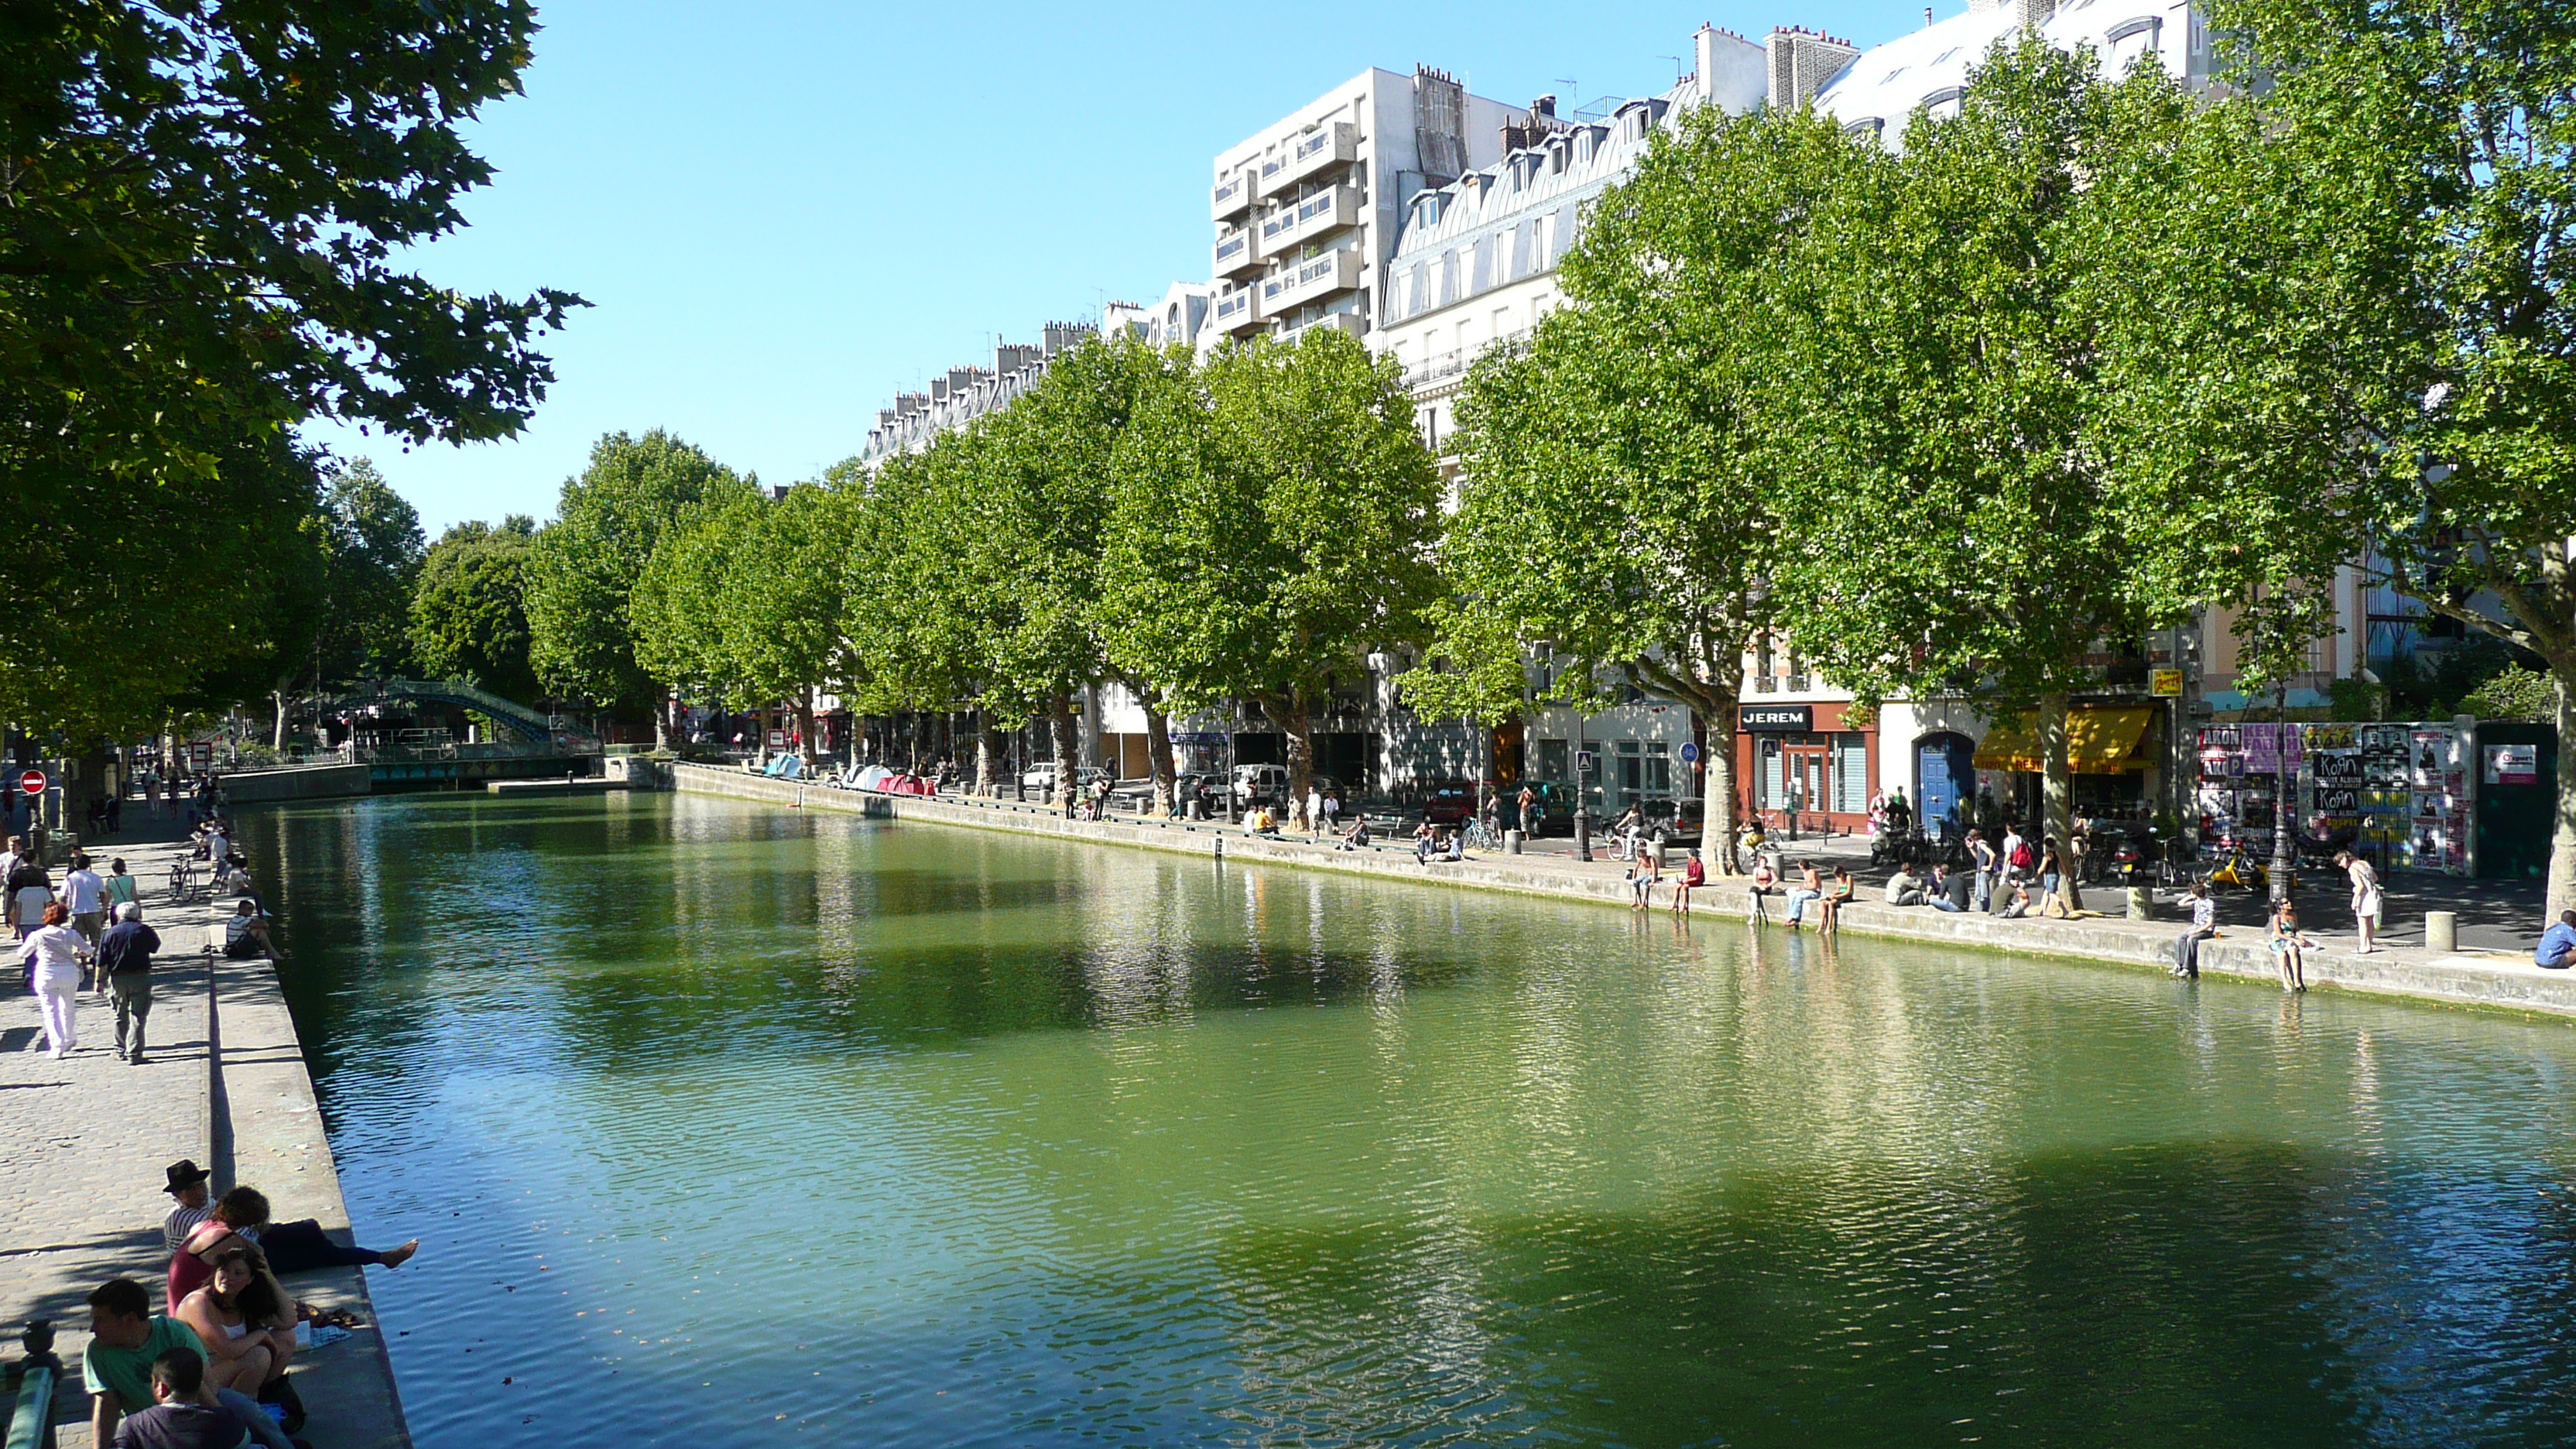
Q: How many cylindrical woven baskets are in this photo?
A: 0